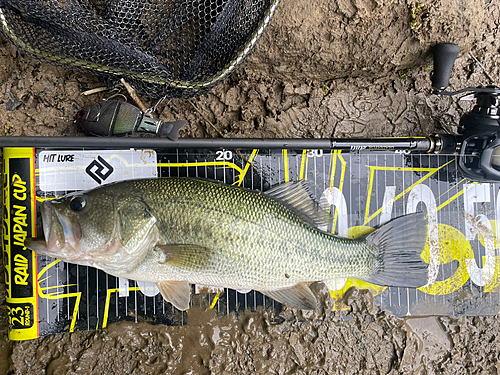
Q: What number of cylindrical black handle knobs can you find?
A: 1